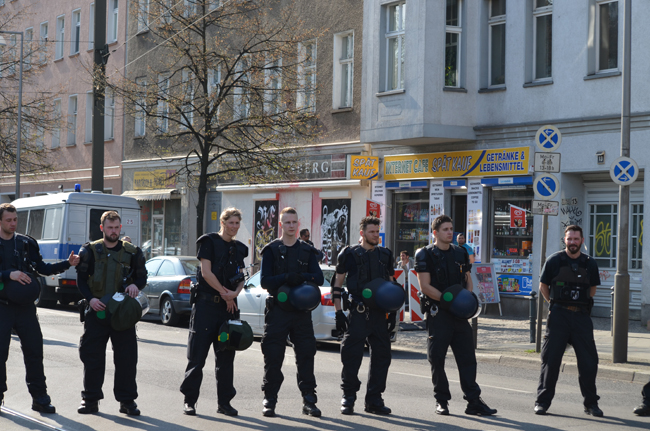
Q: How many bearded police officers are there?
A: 3